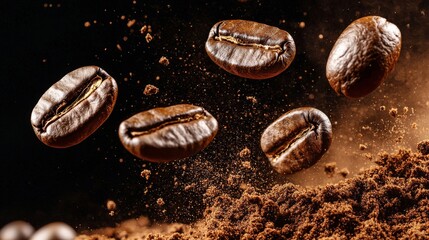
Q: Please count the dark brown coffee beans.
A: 5